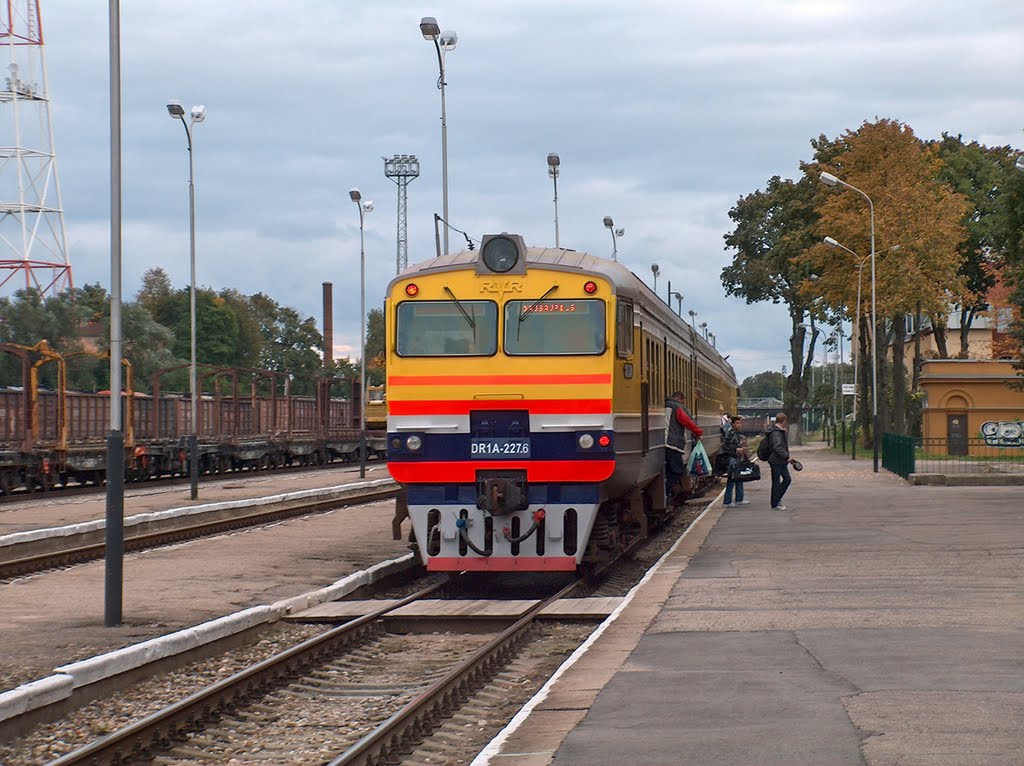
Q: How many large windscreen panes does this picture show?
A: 2